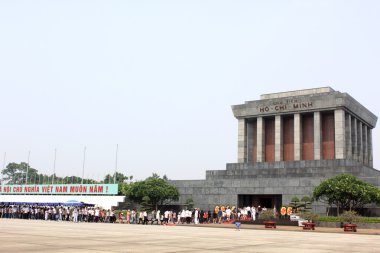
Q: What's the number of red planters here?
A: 3